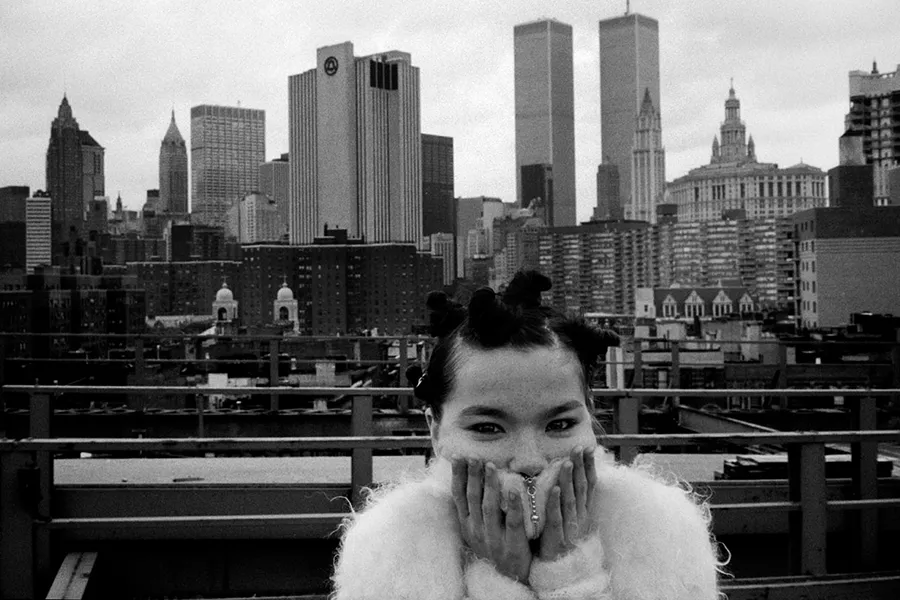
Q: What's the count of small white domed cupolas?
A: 2